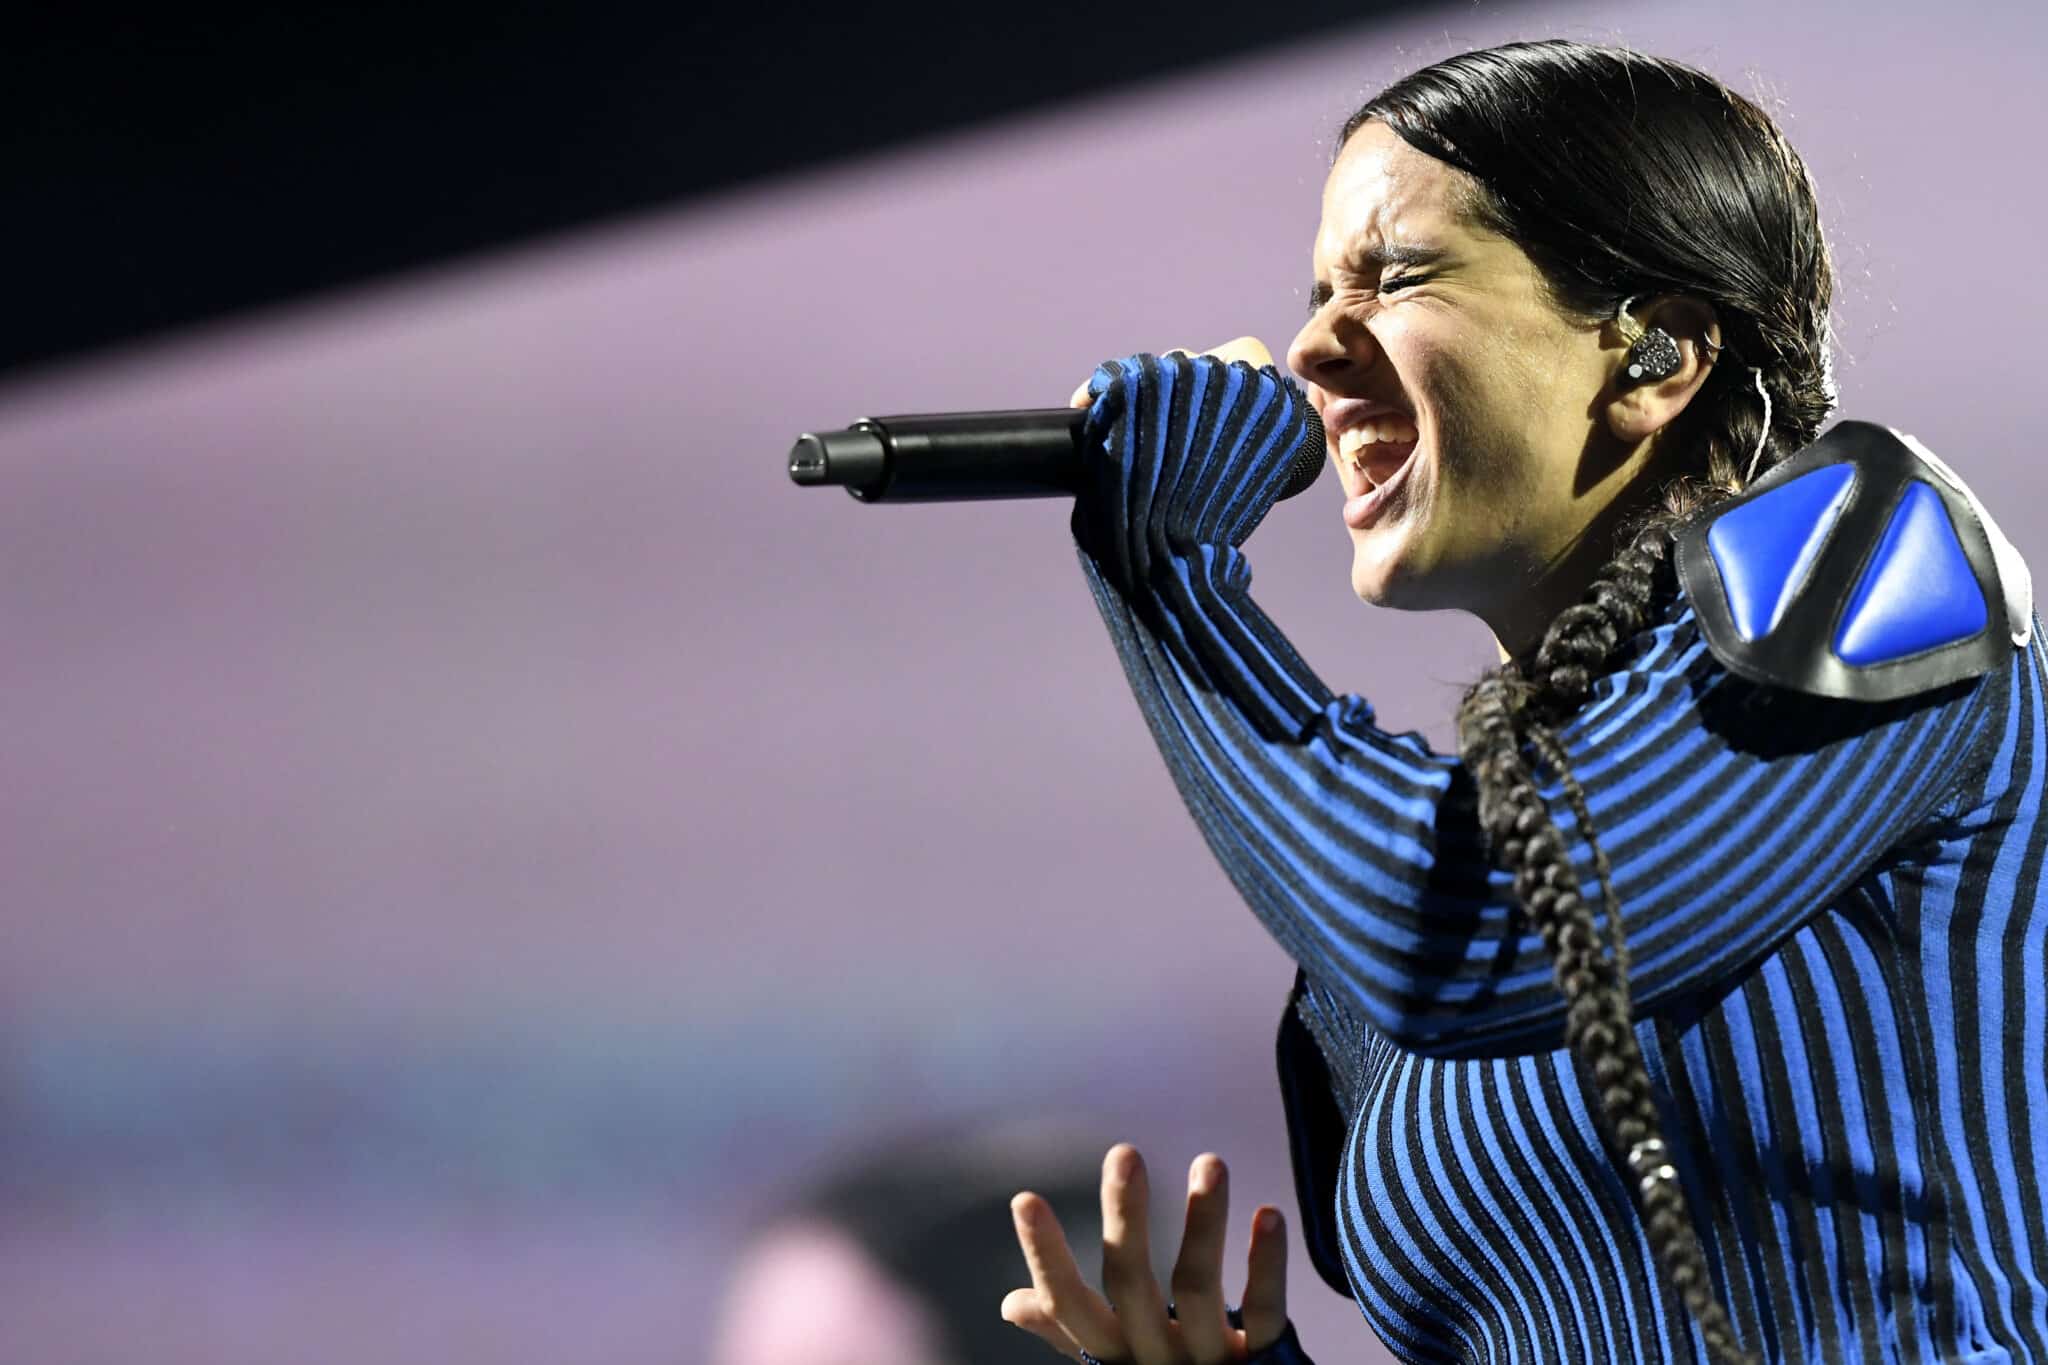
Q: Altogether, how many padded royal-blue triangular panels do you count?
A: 2